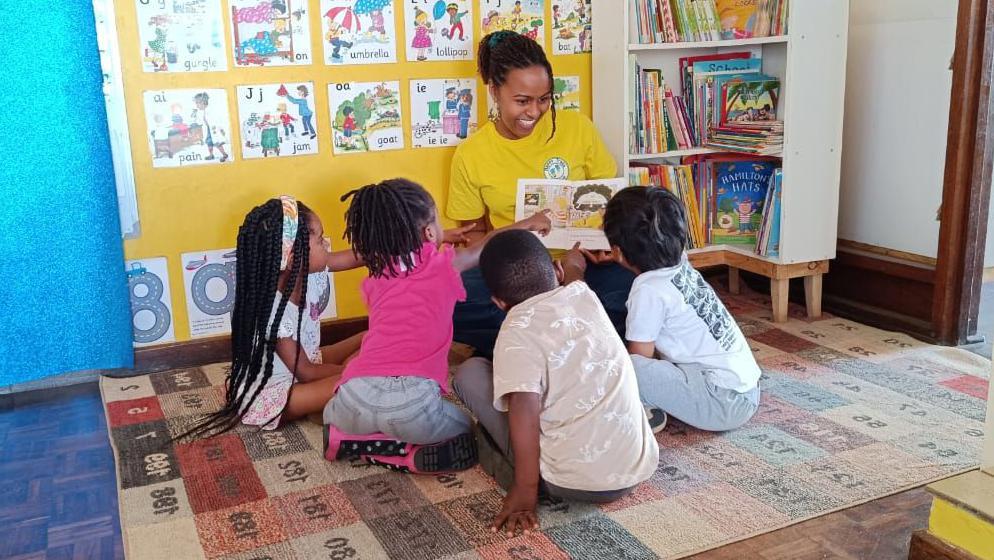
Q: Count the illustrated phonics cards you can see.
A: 11